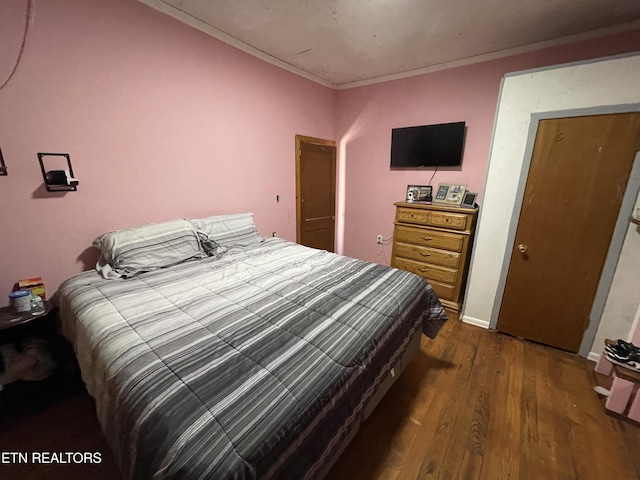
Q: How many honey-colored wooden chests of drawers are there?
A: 1